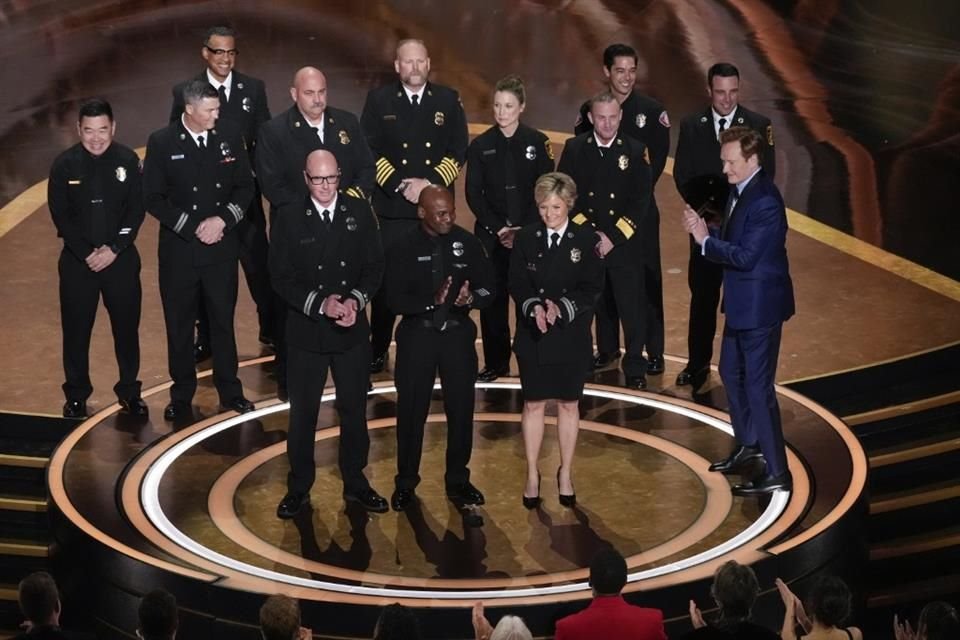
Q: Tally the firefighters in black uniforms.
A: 12